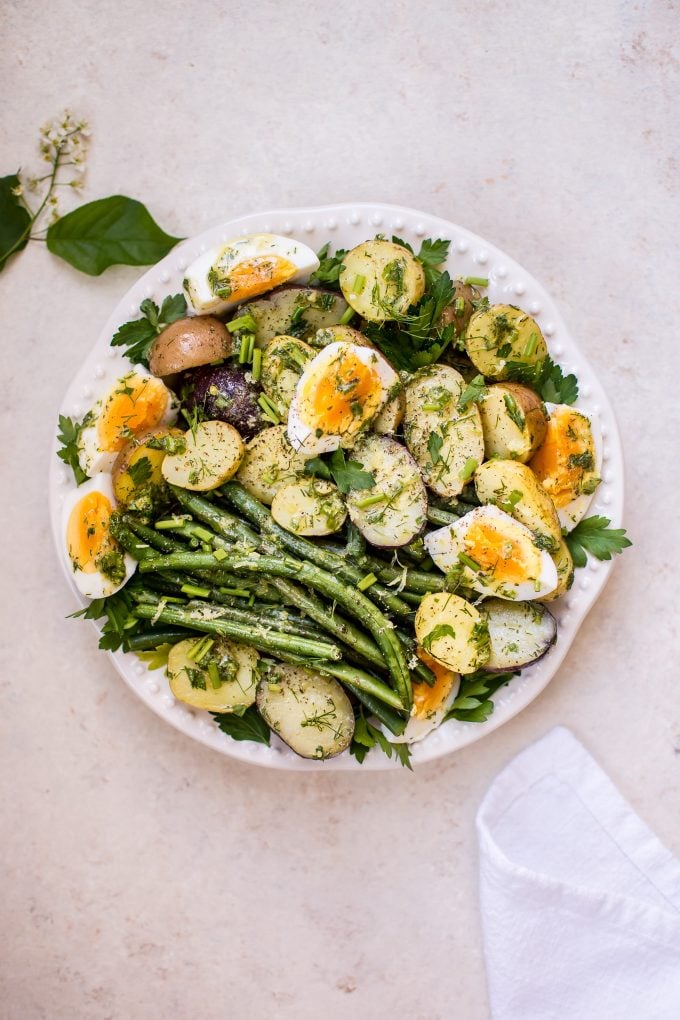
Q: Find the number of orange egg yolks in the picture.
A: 7